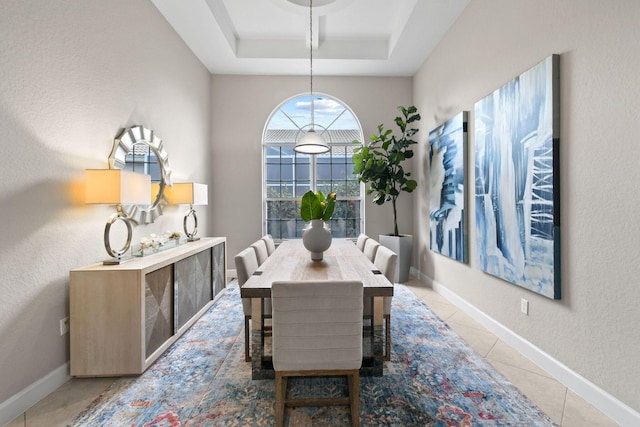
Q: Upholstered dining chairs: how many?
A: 7